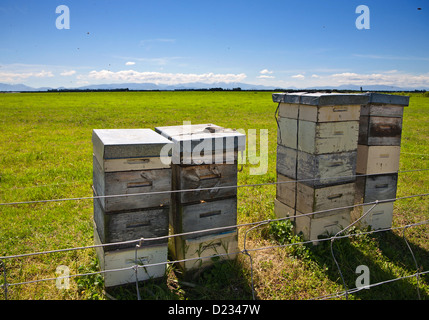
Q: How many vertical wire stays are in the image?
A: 5